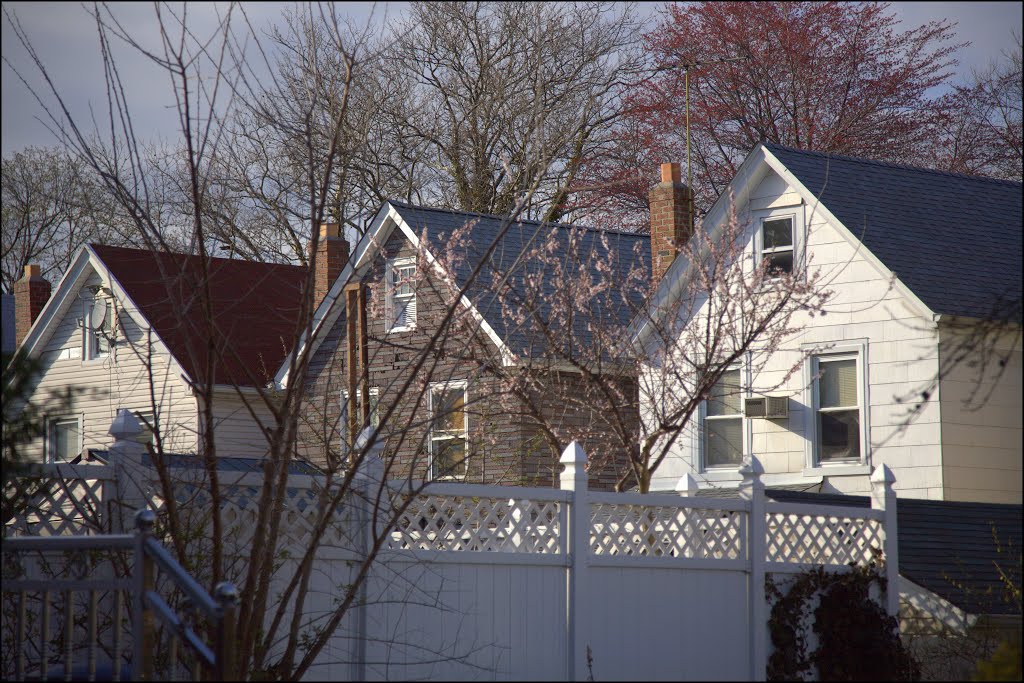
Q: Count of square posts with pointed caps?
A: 6